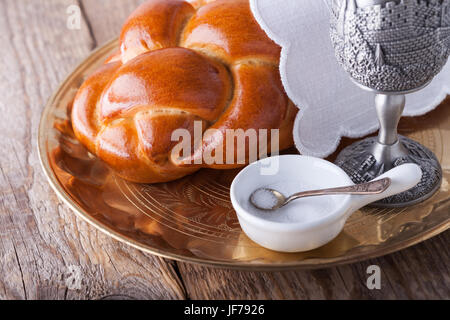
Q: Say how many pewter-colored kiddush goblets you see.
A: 1